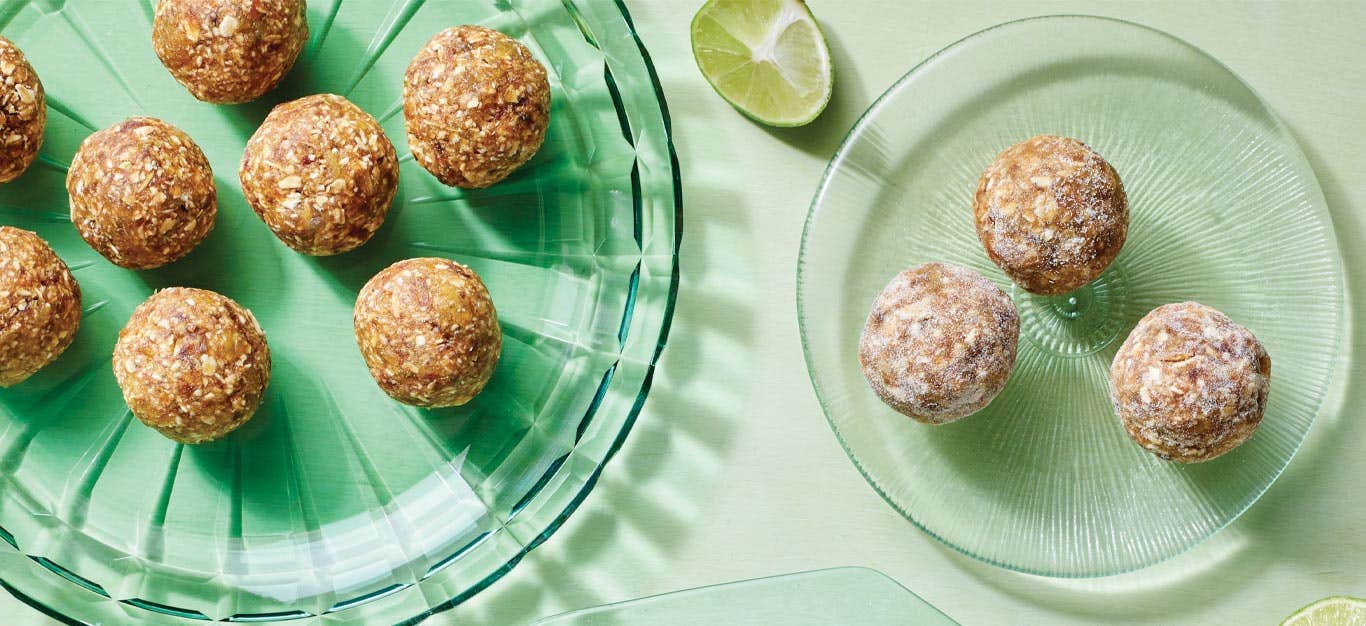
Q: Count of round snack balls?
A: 11